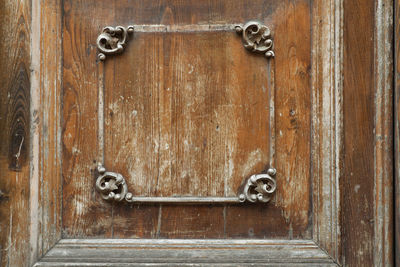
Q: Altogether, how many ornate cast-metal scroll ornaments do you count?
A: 4